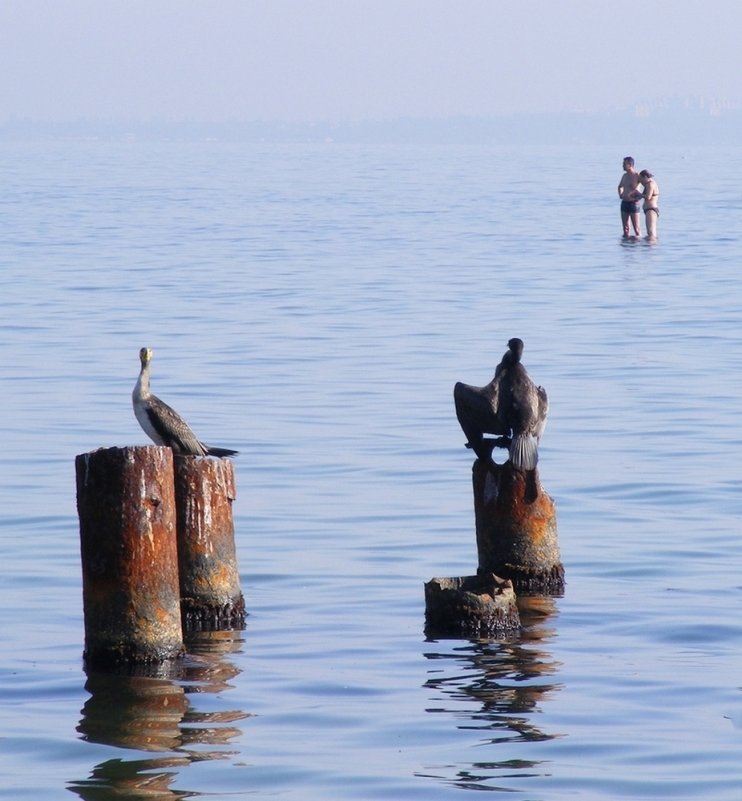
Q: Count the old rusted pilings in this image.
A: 4